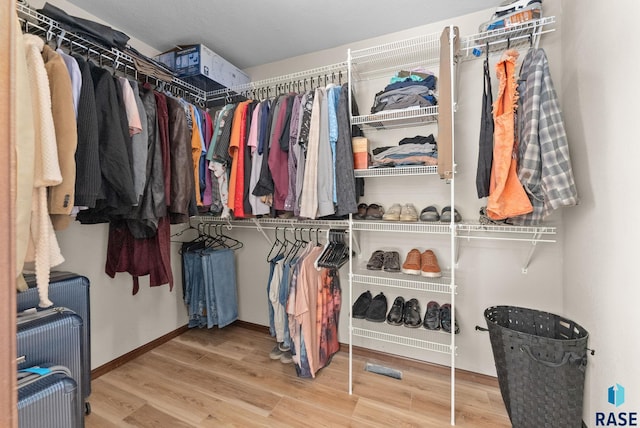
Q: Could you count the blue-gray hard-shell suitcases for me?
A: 3